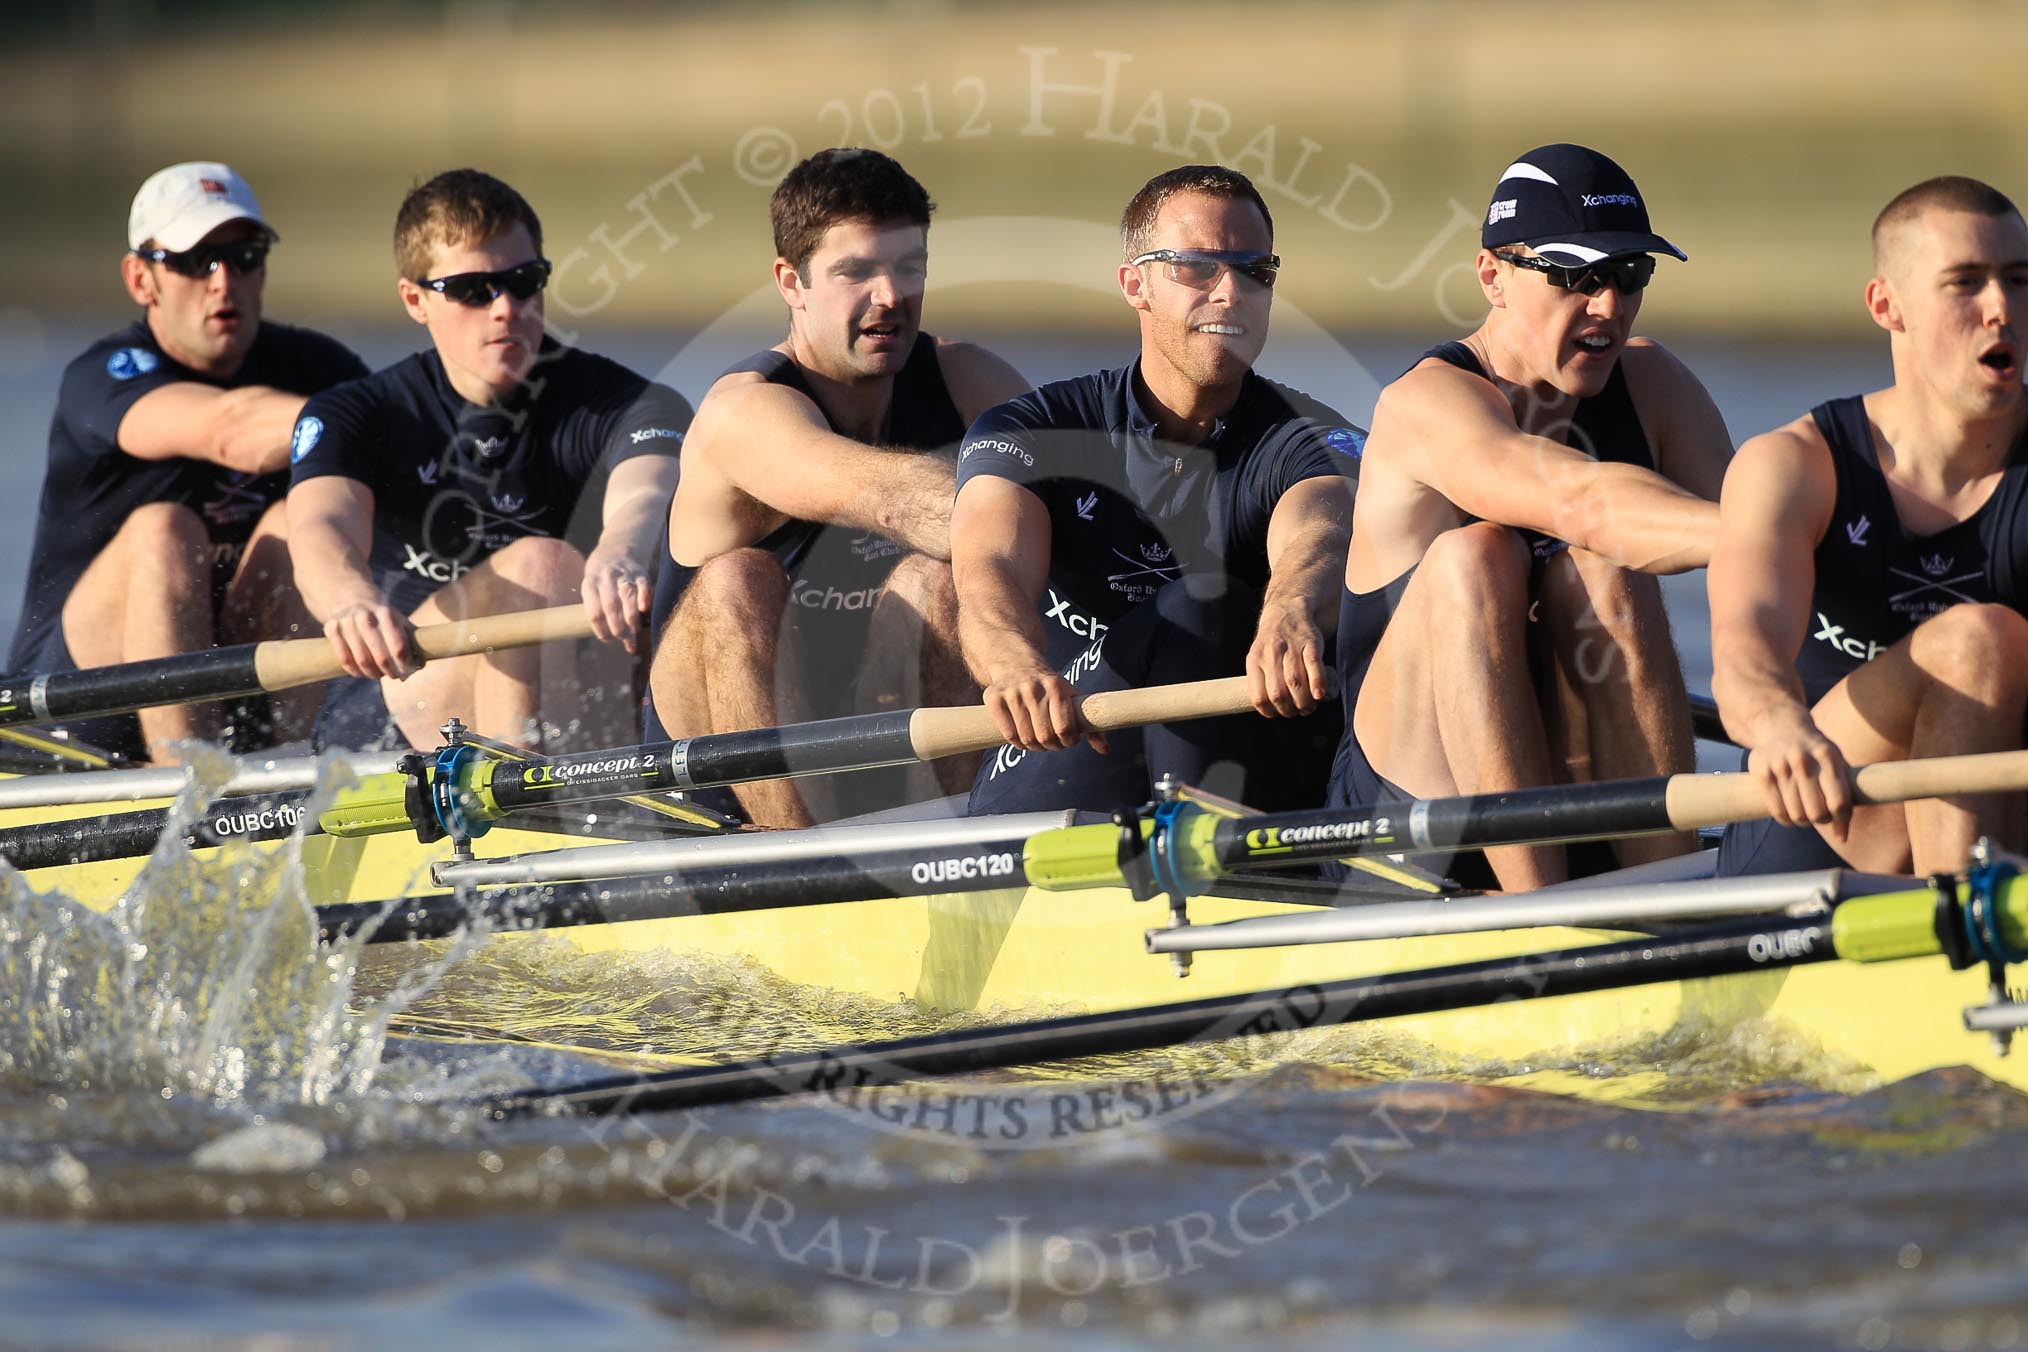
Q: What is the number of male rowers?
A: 6